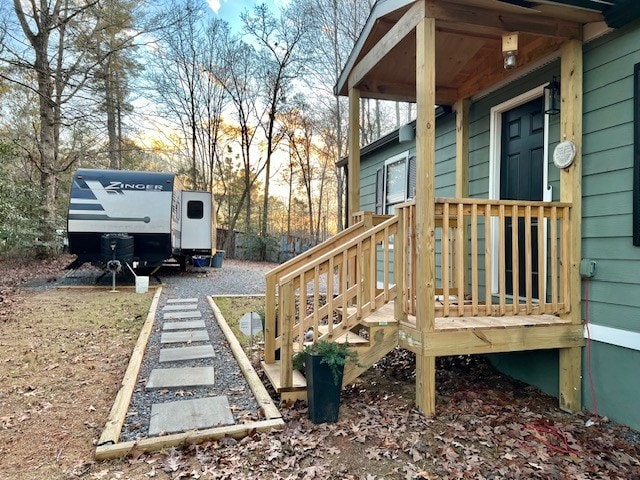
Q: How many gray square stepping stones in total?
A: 8